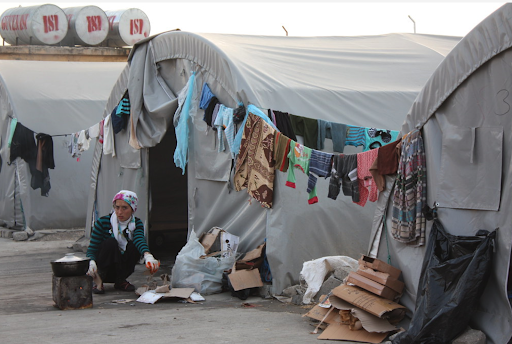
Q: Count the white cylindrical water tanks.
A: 3